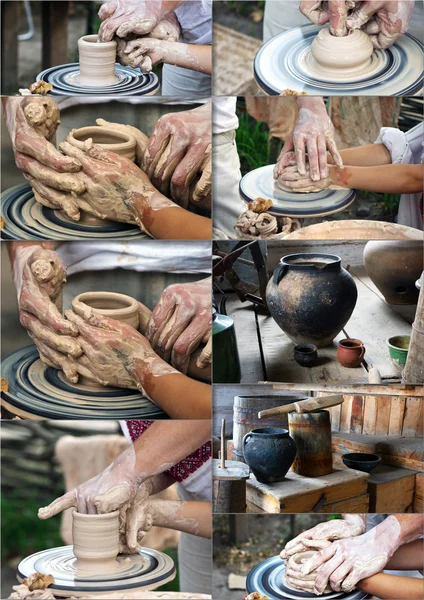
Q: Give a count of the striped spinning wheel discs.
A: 7